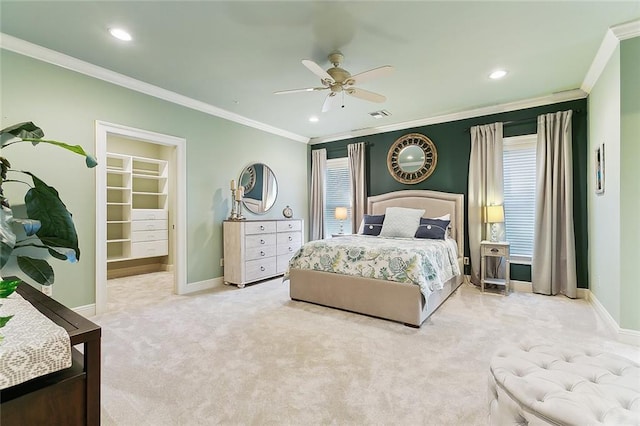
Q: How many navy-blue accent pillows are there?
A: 2